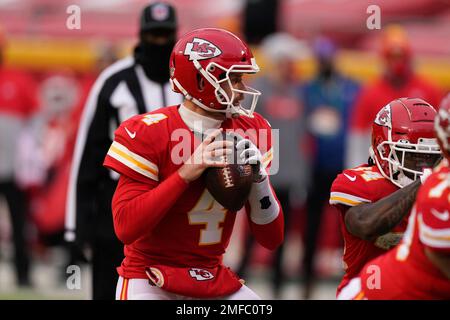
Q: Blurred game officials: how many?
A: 1